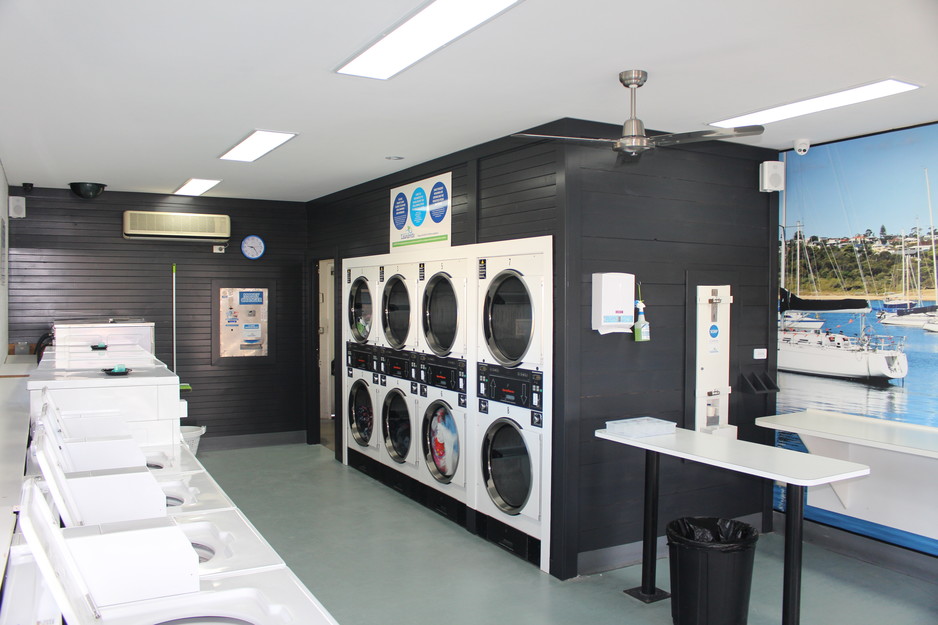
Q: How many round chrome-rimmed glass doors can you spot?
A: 8